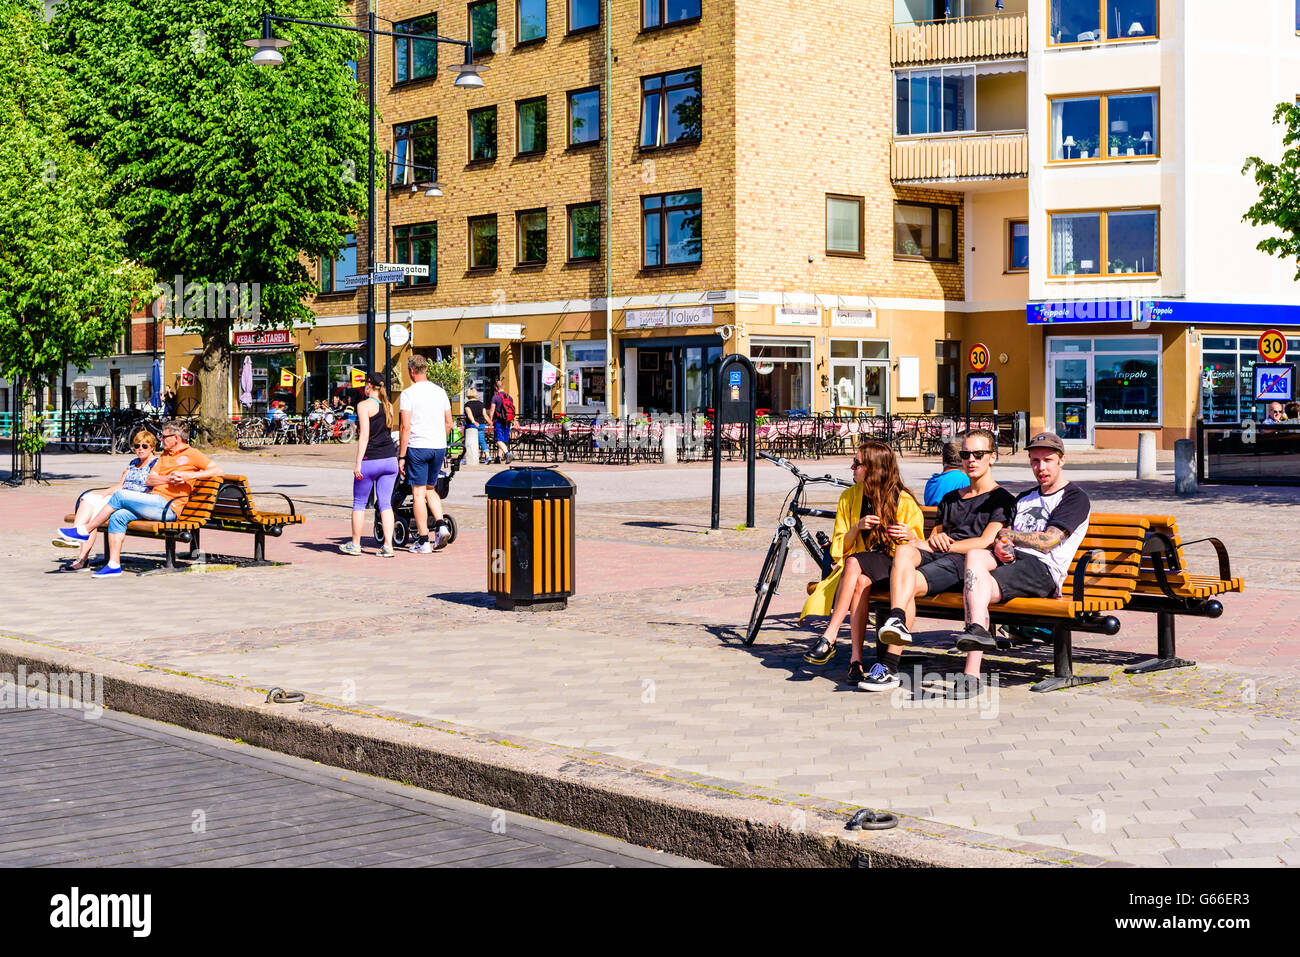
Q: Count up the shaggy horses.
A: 0